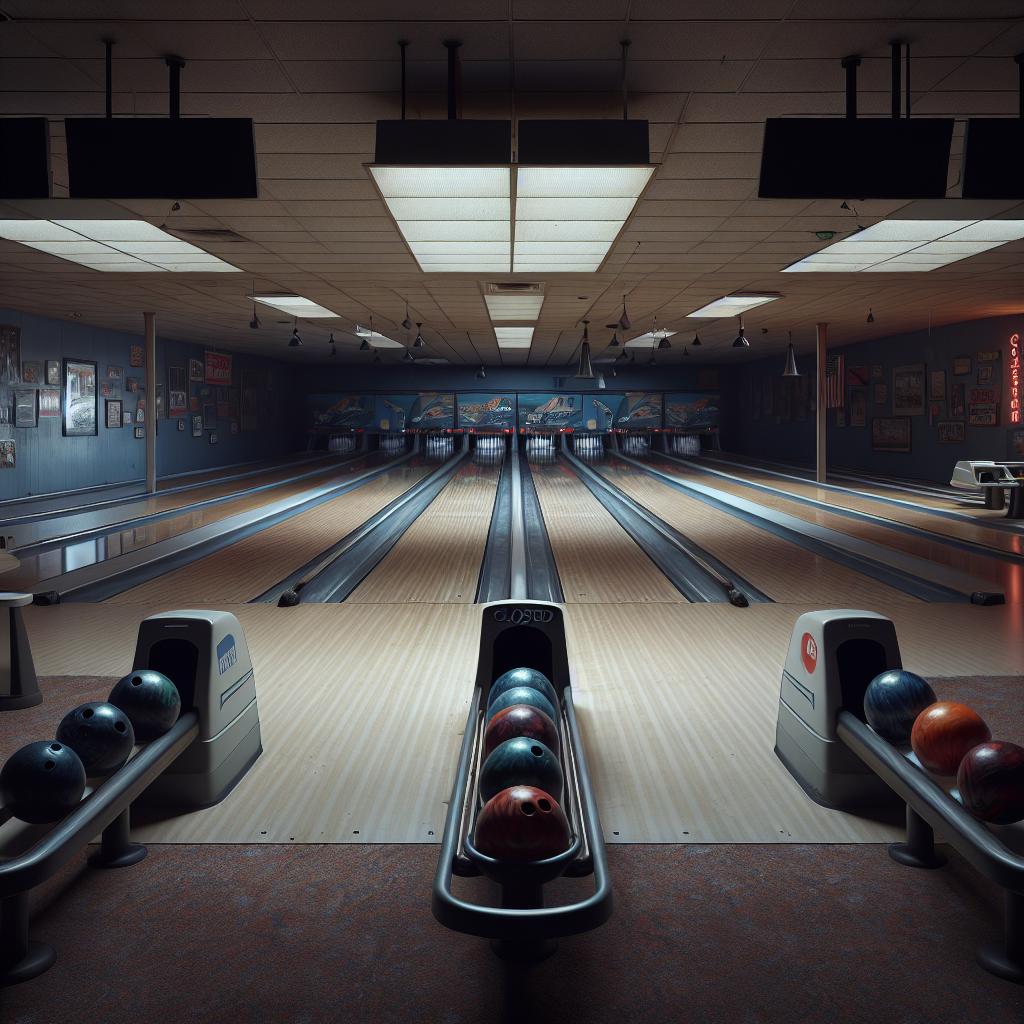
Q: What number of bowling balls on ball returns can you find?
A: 11